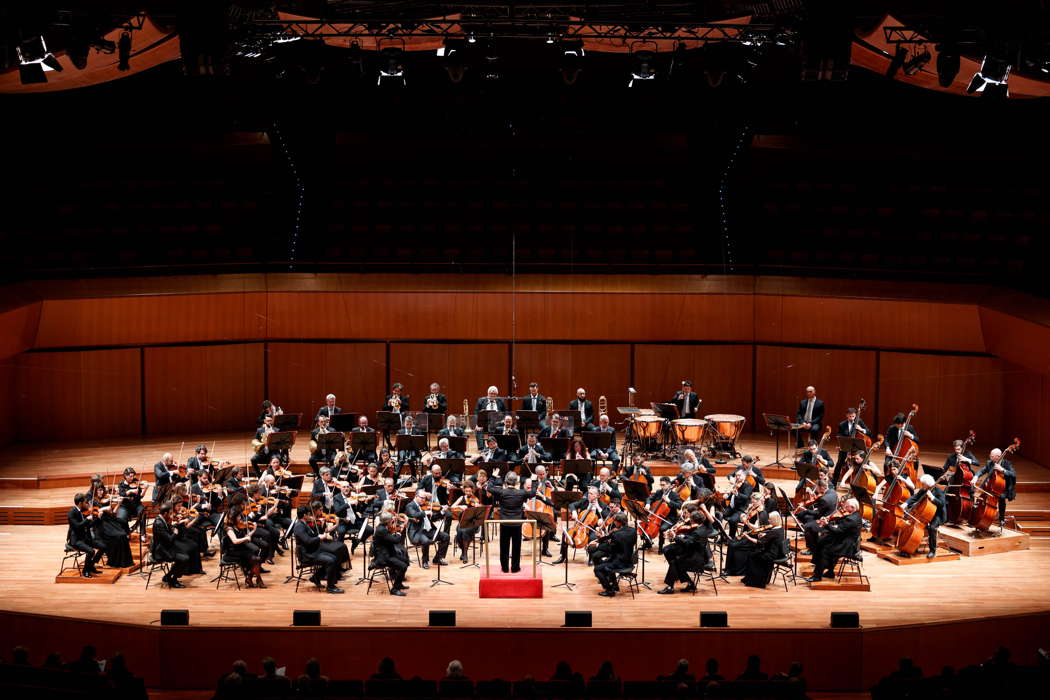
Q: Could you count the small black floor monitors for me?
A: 6